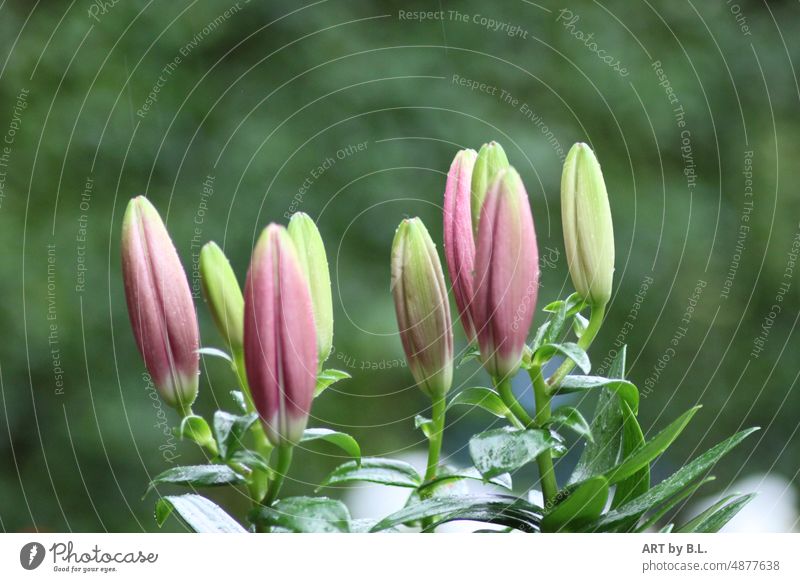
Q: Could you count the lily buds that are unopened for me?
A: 9